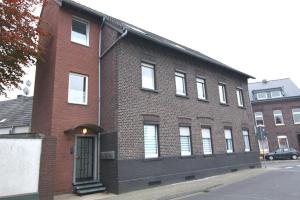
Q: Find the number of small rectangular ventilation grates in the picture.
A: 4